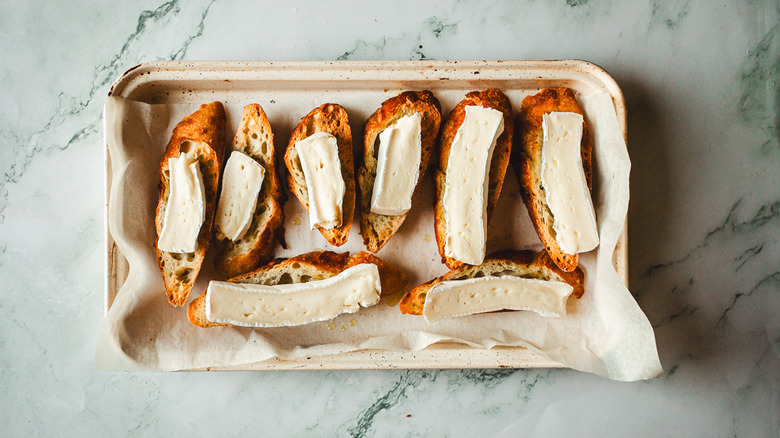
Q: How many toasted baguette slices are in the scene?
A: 8